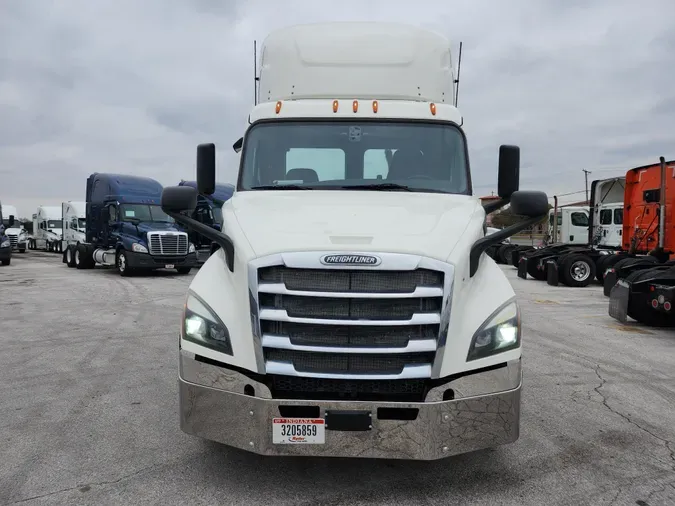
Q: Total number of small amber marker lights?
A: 5